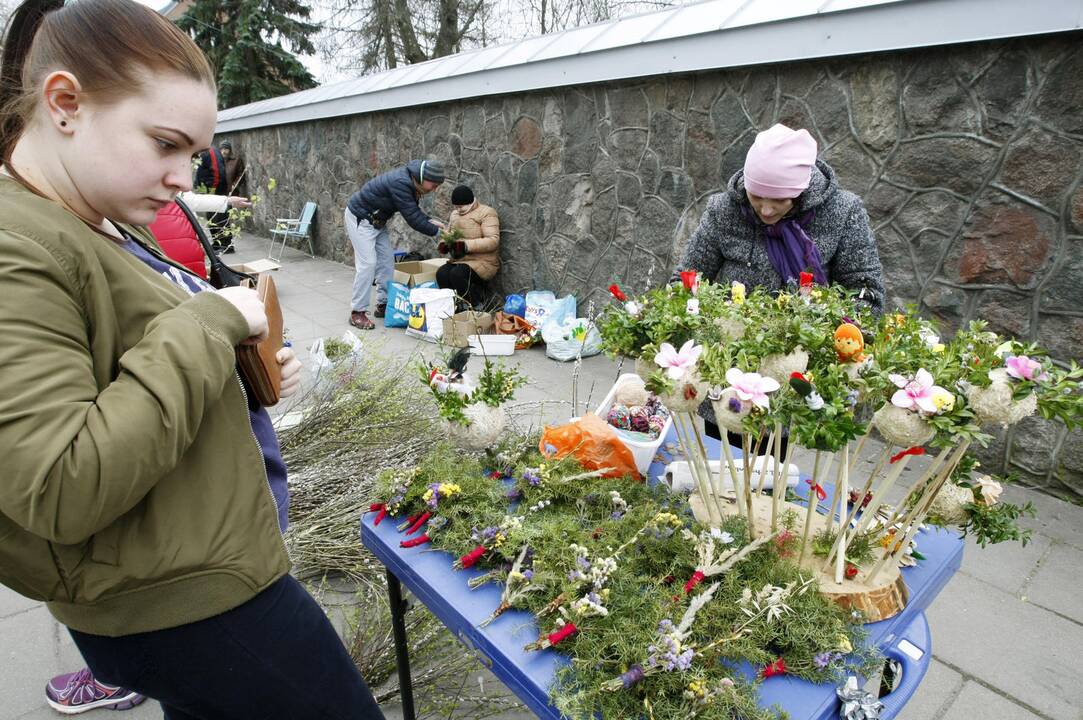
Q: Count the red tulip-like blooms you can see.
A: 3